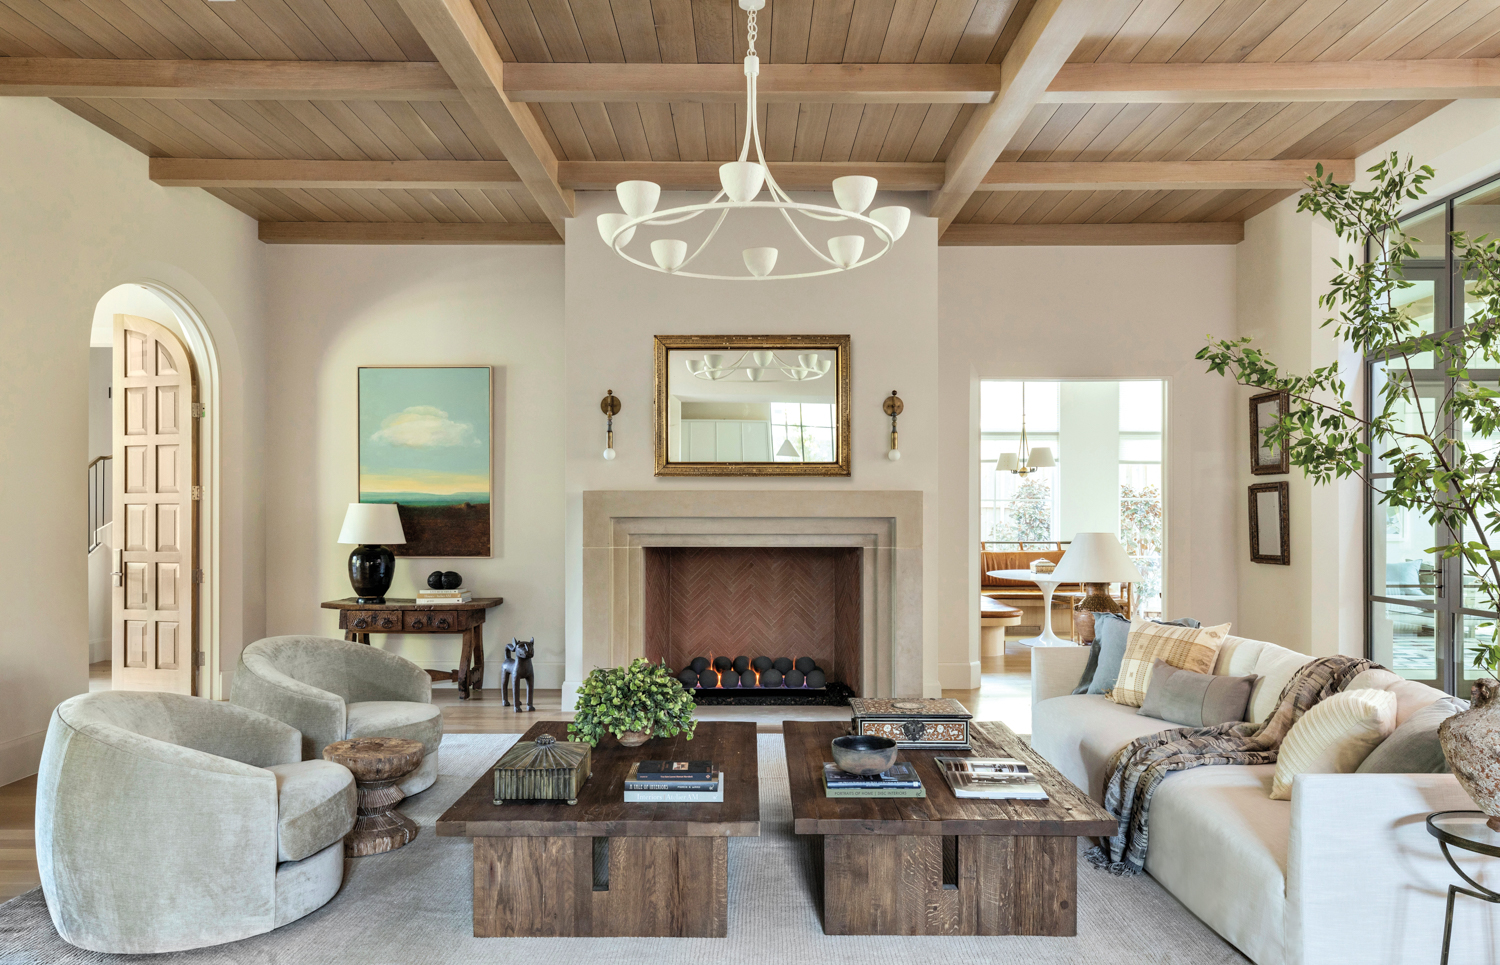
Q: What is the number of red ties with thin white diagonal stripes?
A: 0